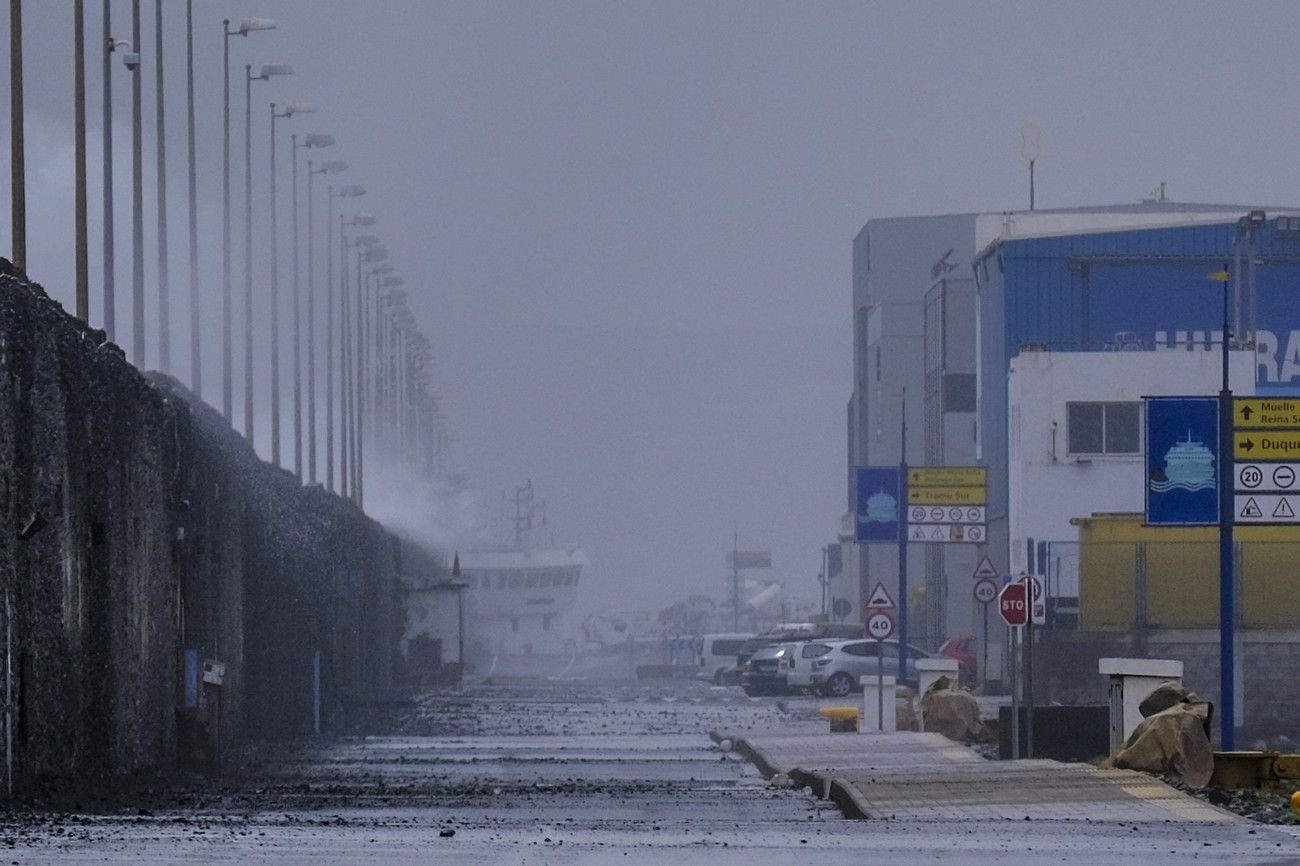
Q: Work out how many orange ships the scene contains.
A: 0